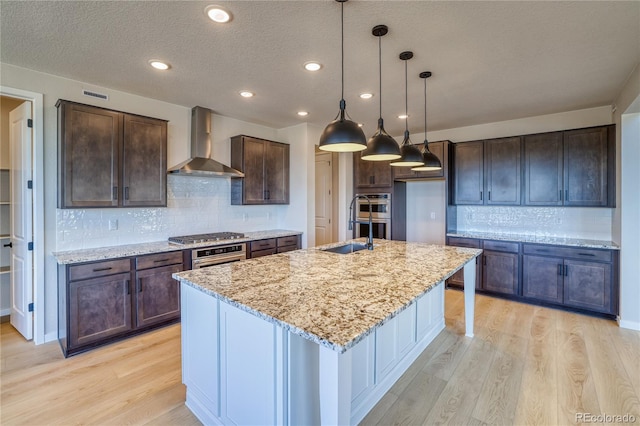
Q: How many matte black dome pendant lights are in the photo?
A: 4